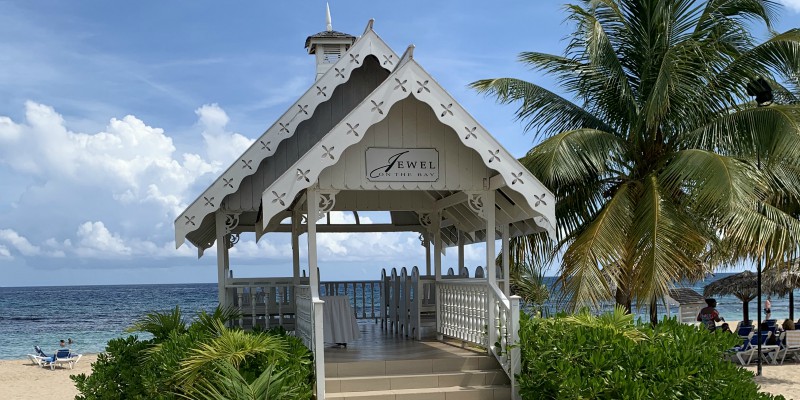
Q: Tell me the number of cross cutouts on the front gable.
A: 12